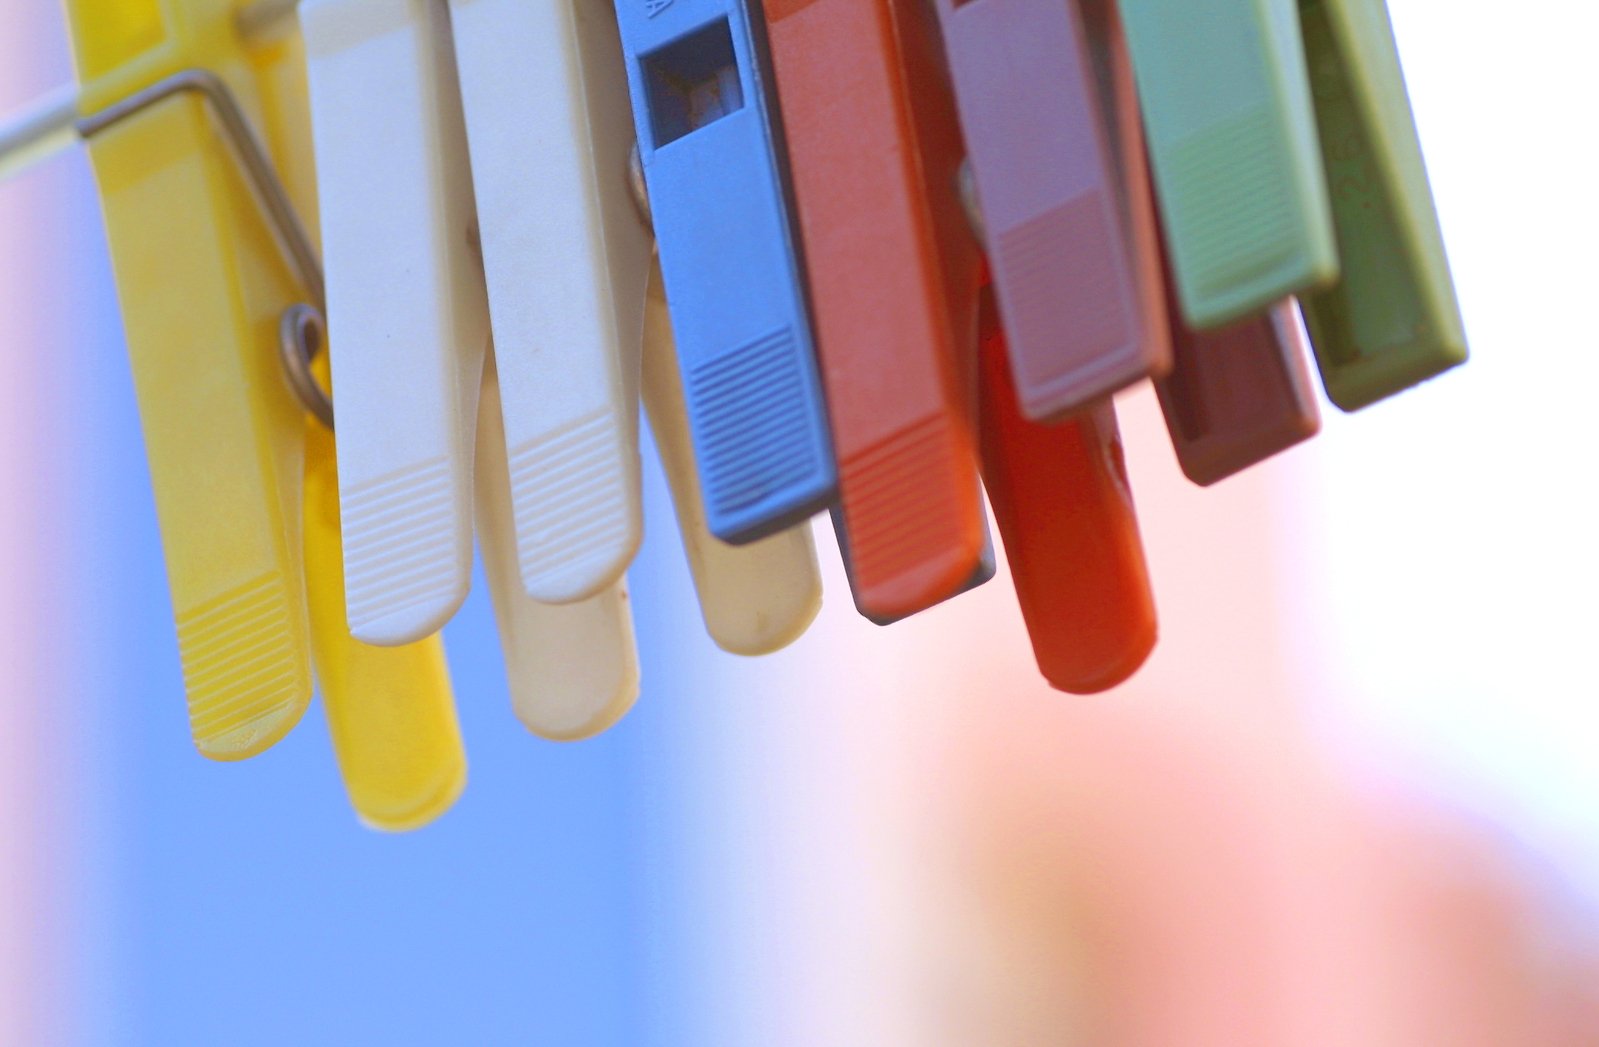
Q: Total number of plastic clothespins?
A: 7